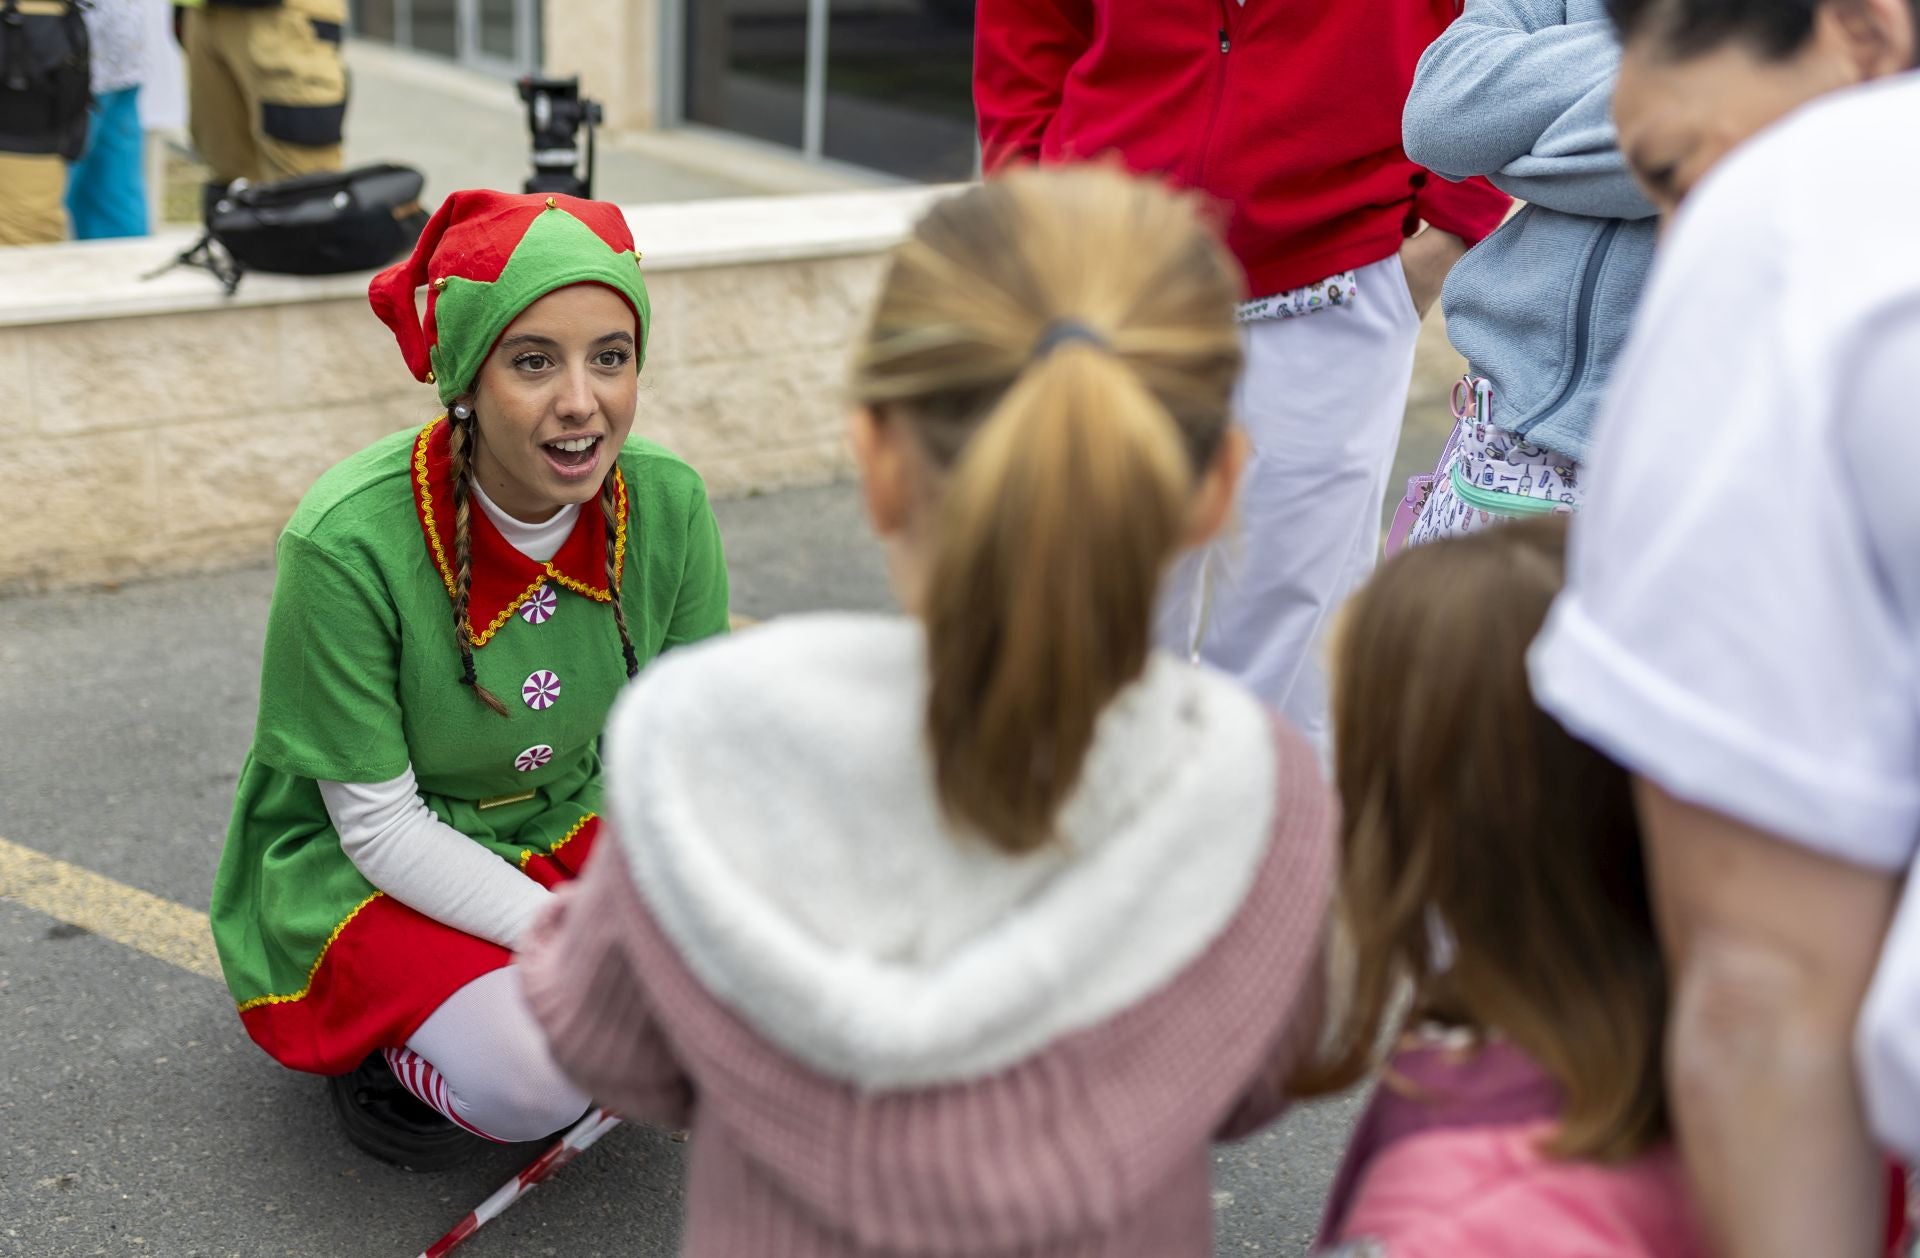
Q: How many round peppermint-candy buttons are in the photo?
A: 3